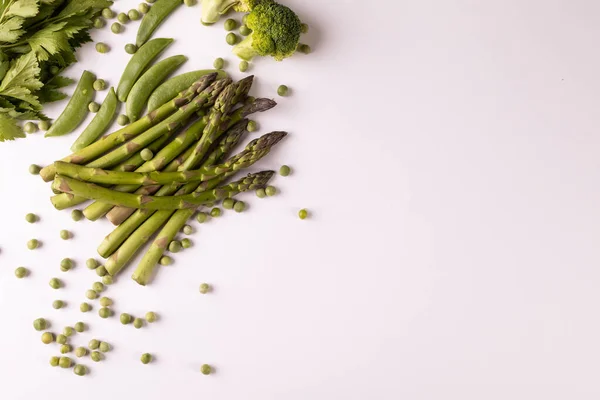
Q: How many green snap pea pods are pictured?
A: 6